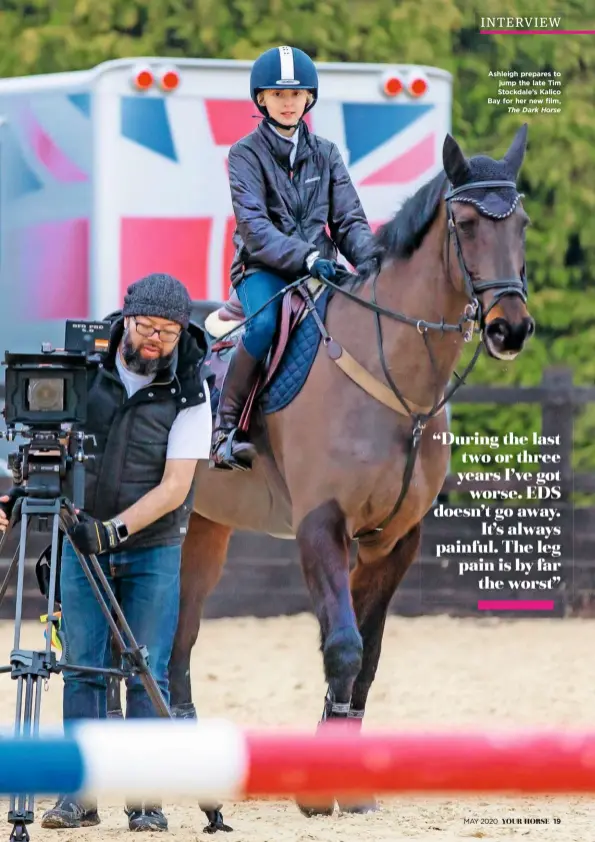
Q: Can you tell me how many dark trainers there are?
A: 2